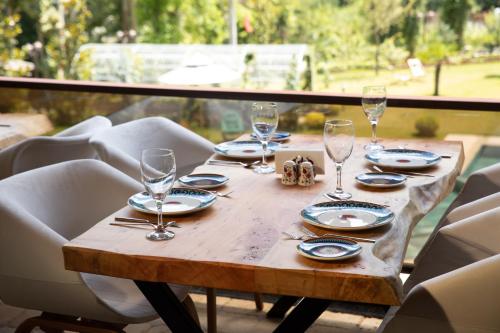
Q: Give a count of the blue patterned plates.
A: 8